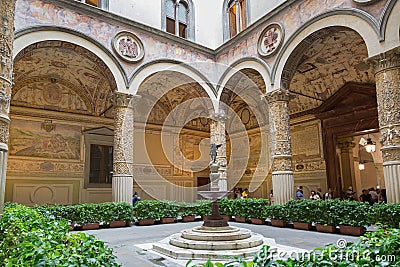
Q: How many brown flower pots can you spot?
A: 14